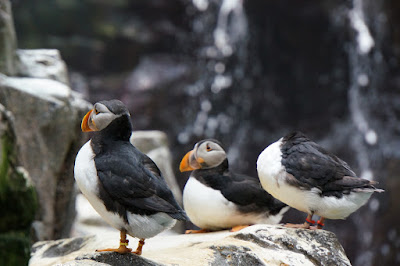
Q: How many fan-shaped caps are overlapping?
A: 0